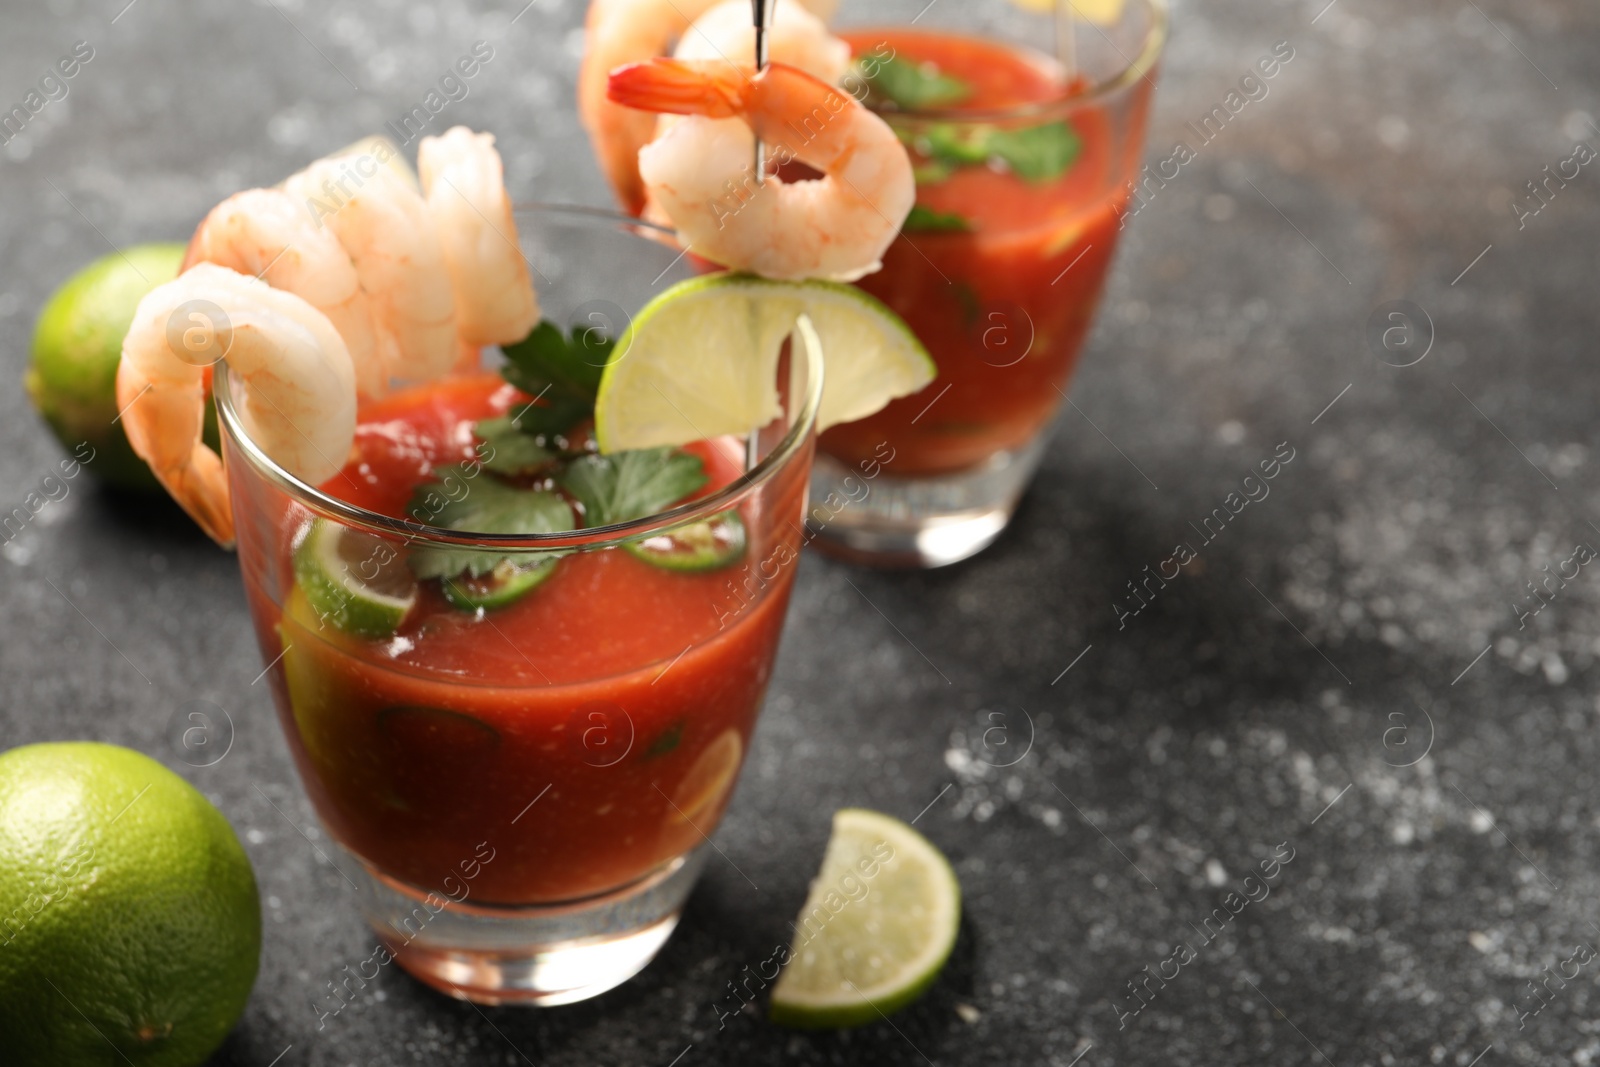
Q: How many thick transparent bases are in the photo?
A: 2